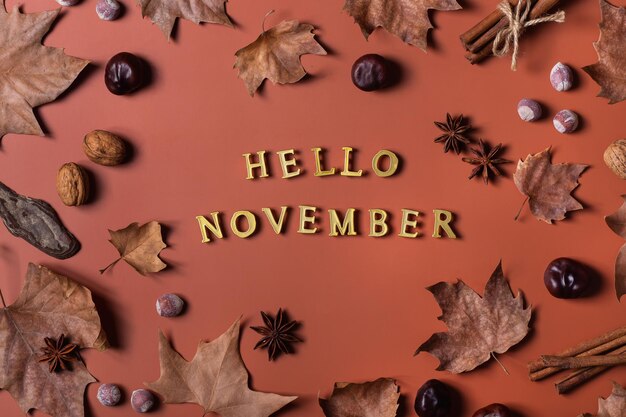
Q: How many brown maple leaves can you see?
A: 13